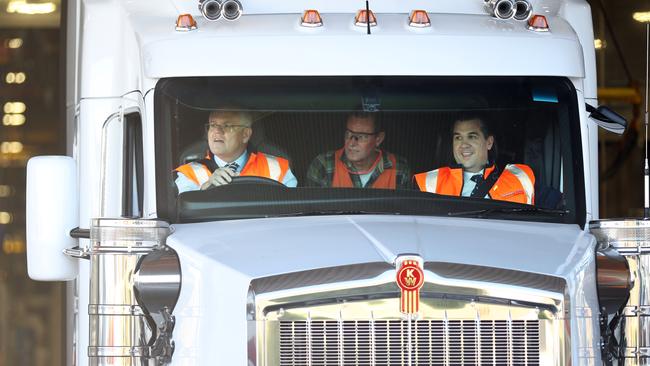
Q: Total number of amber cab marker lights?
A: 5